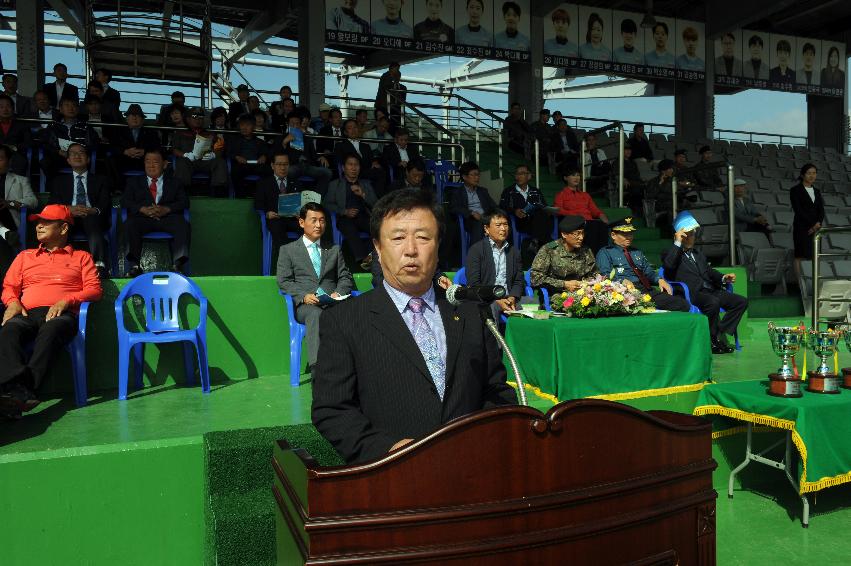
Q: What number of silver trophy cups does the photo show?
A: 3